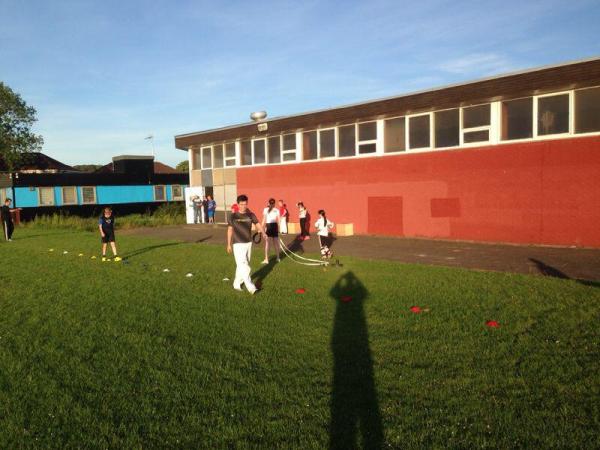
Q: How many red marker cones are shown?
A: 4